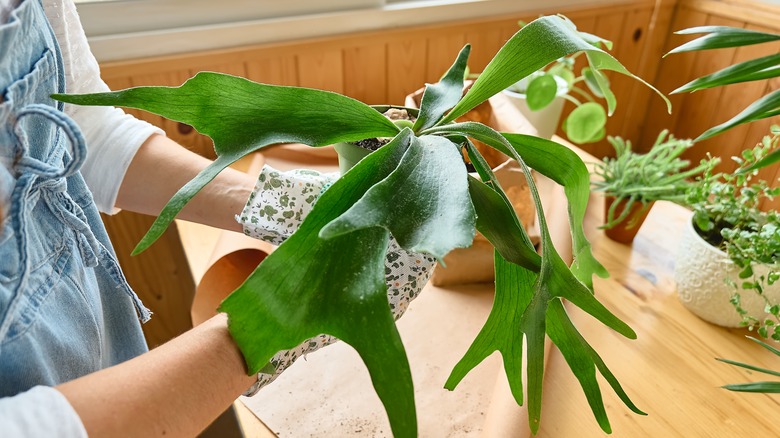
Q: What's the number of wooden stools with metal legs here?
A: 0